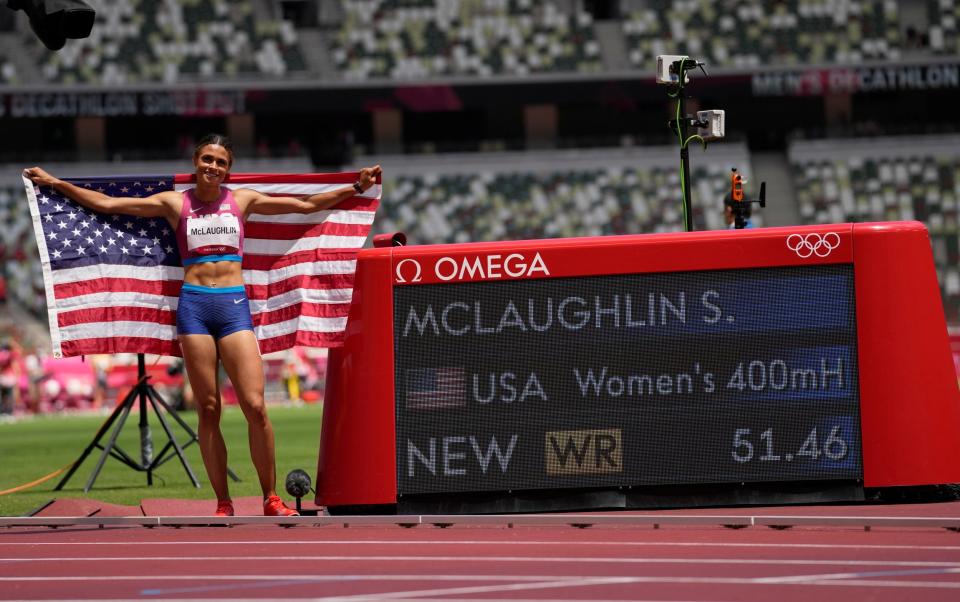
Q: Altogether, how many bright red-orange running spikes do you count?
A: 2